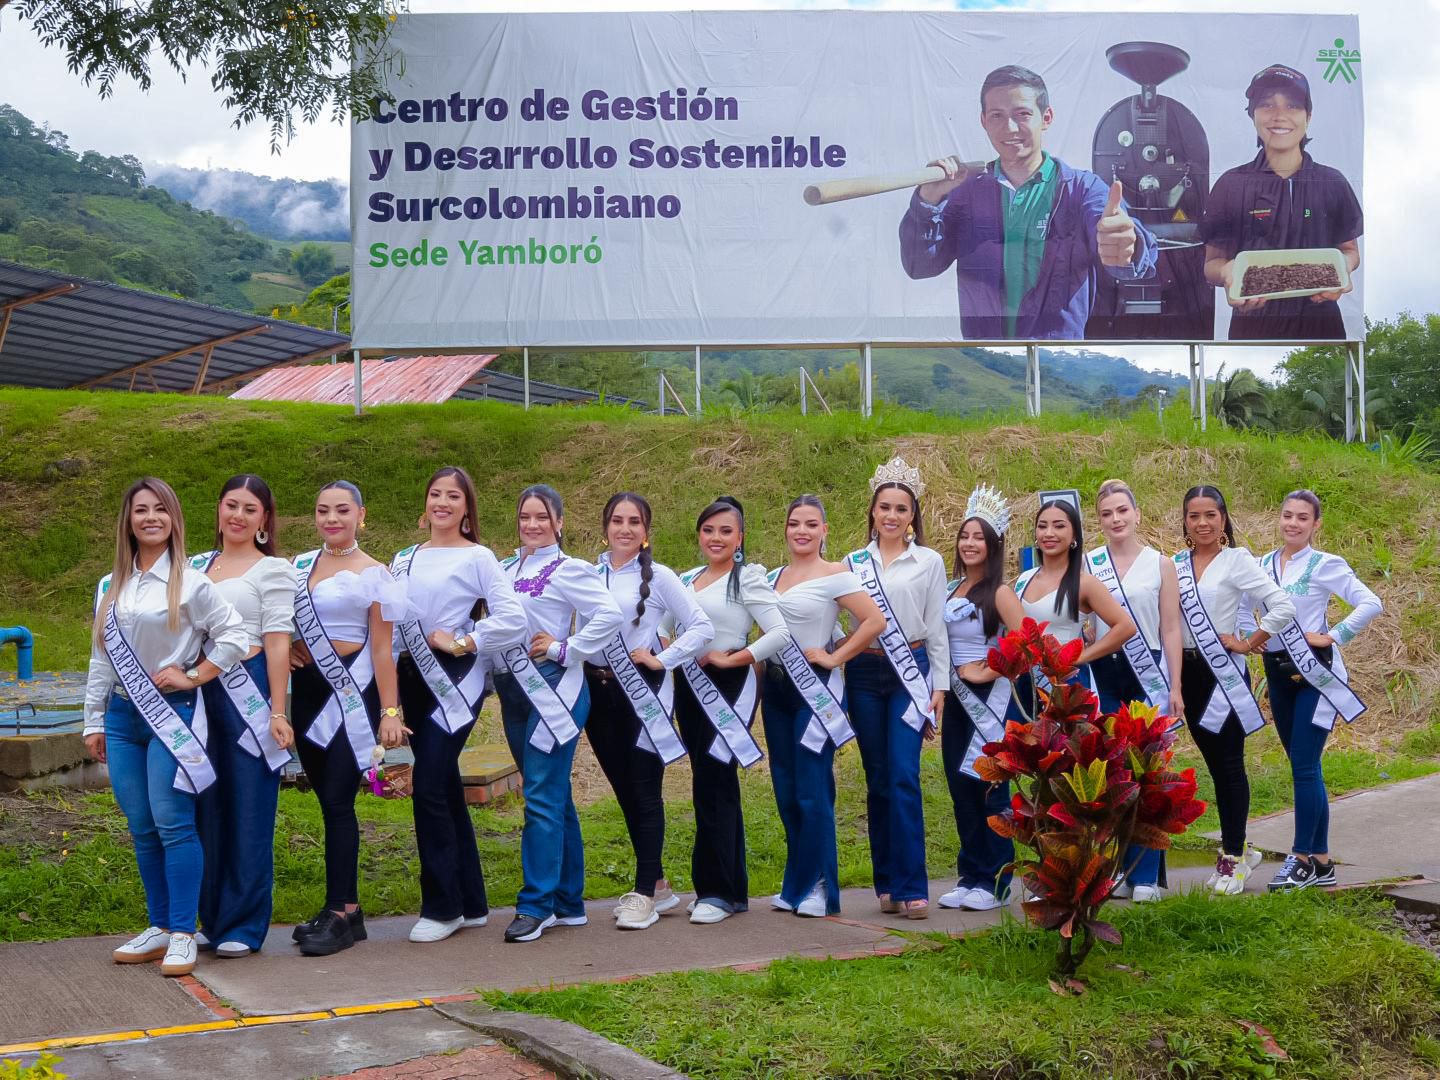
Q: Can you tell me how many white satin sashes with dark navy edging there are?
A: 14